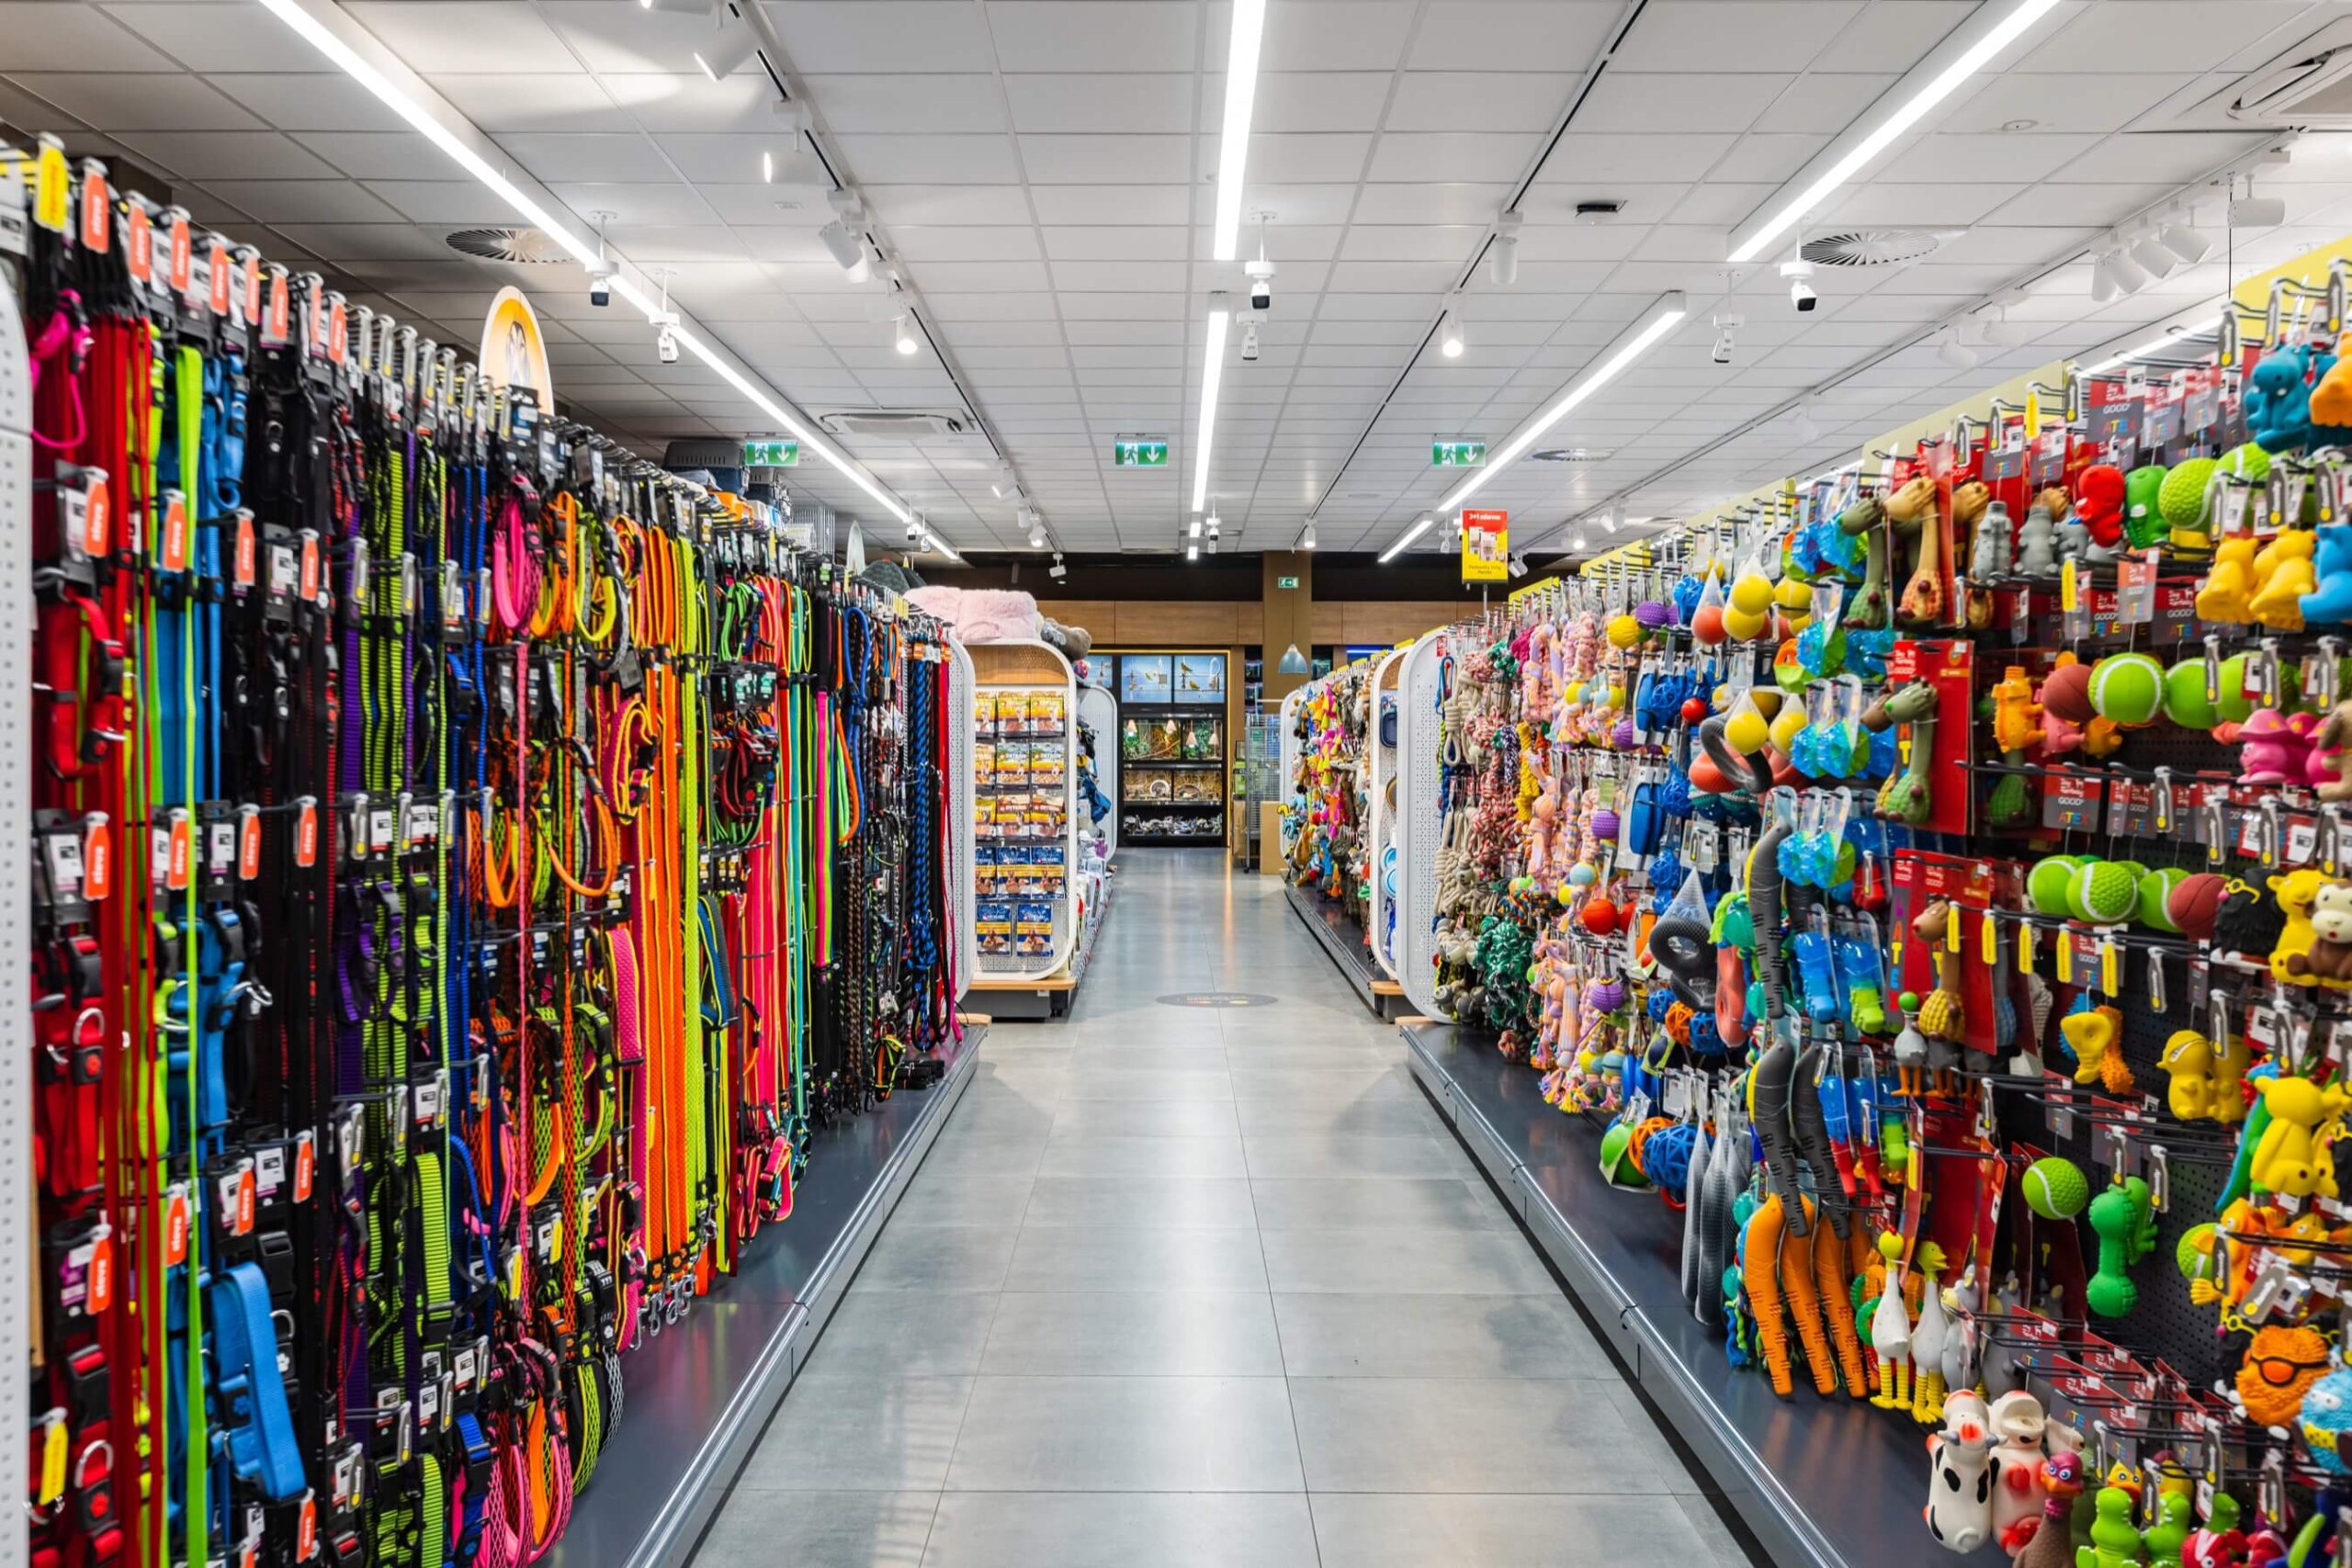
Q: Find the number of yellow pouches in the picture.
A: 9